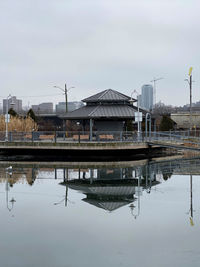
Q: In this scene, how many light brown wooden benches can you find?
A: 4